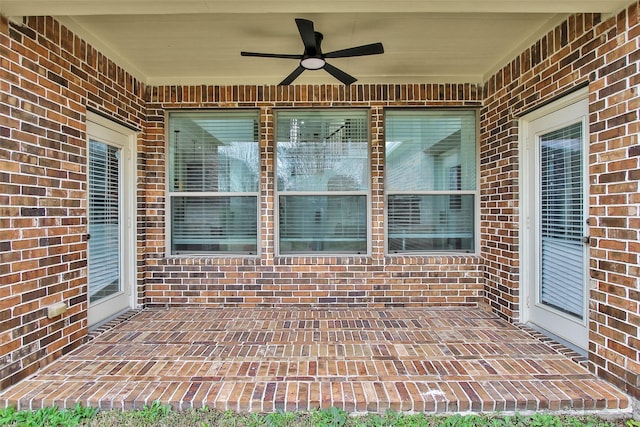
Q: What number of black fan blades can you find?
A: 5